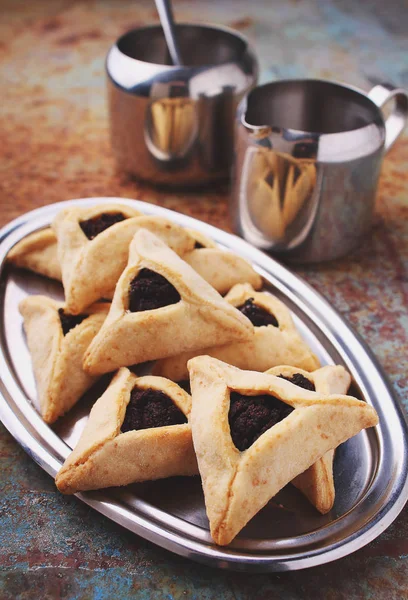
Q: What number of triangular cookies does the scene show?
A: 9